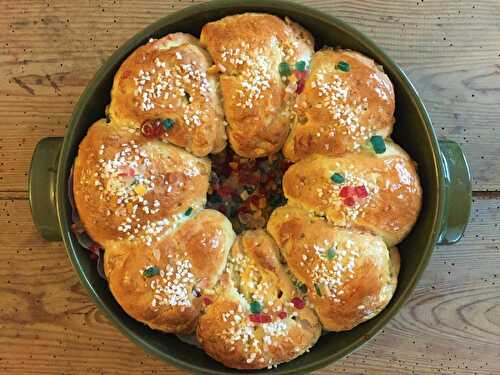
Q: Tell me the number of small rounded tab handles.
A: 2